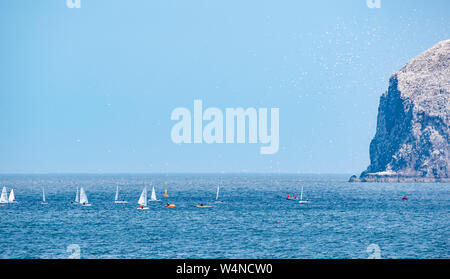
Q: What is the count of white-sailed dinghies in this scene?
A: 10